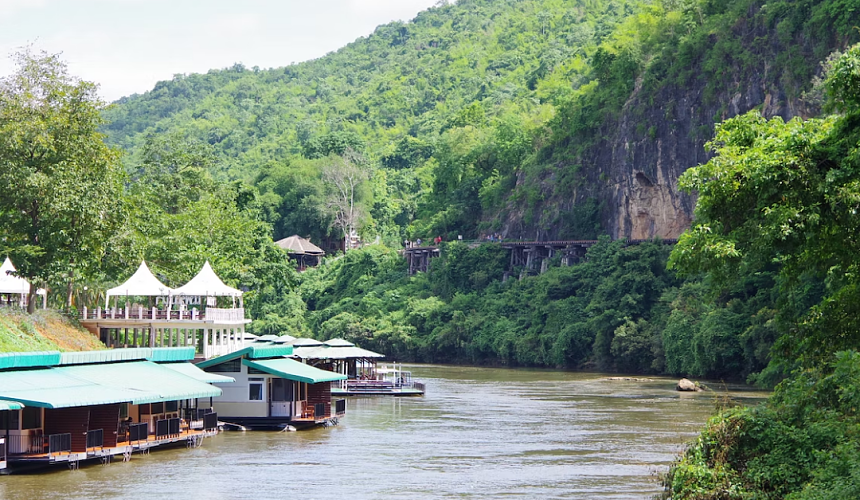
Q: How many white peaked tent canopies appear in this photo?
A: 3